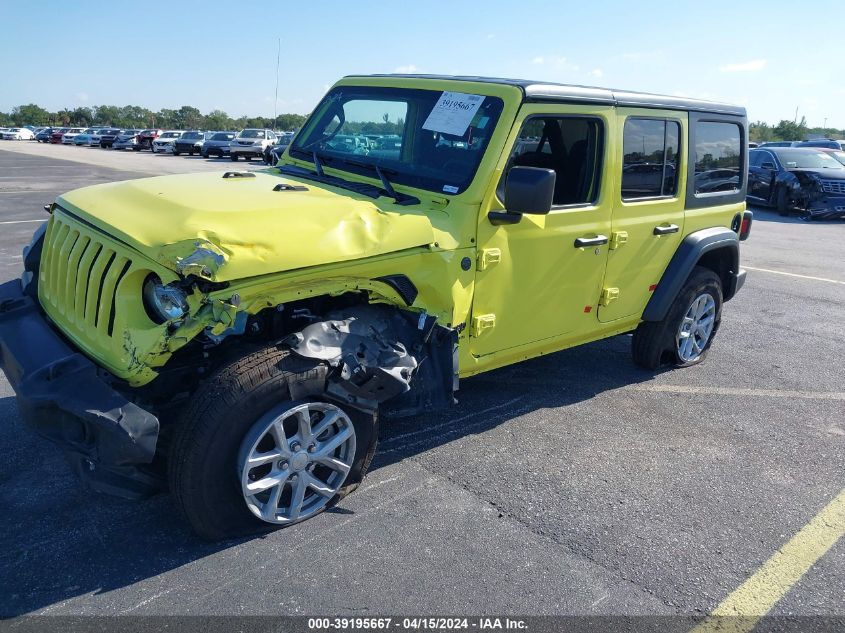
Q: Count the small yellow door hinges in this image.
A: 4